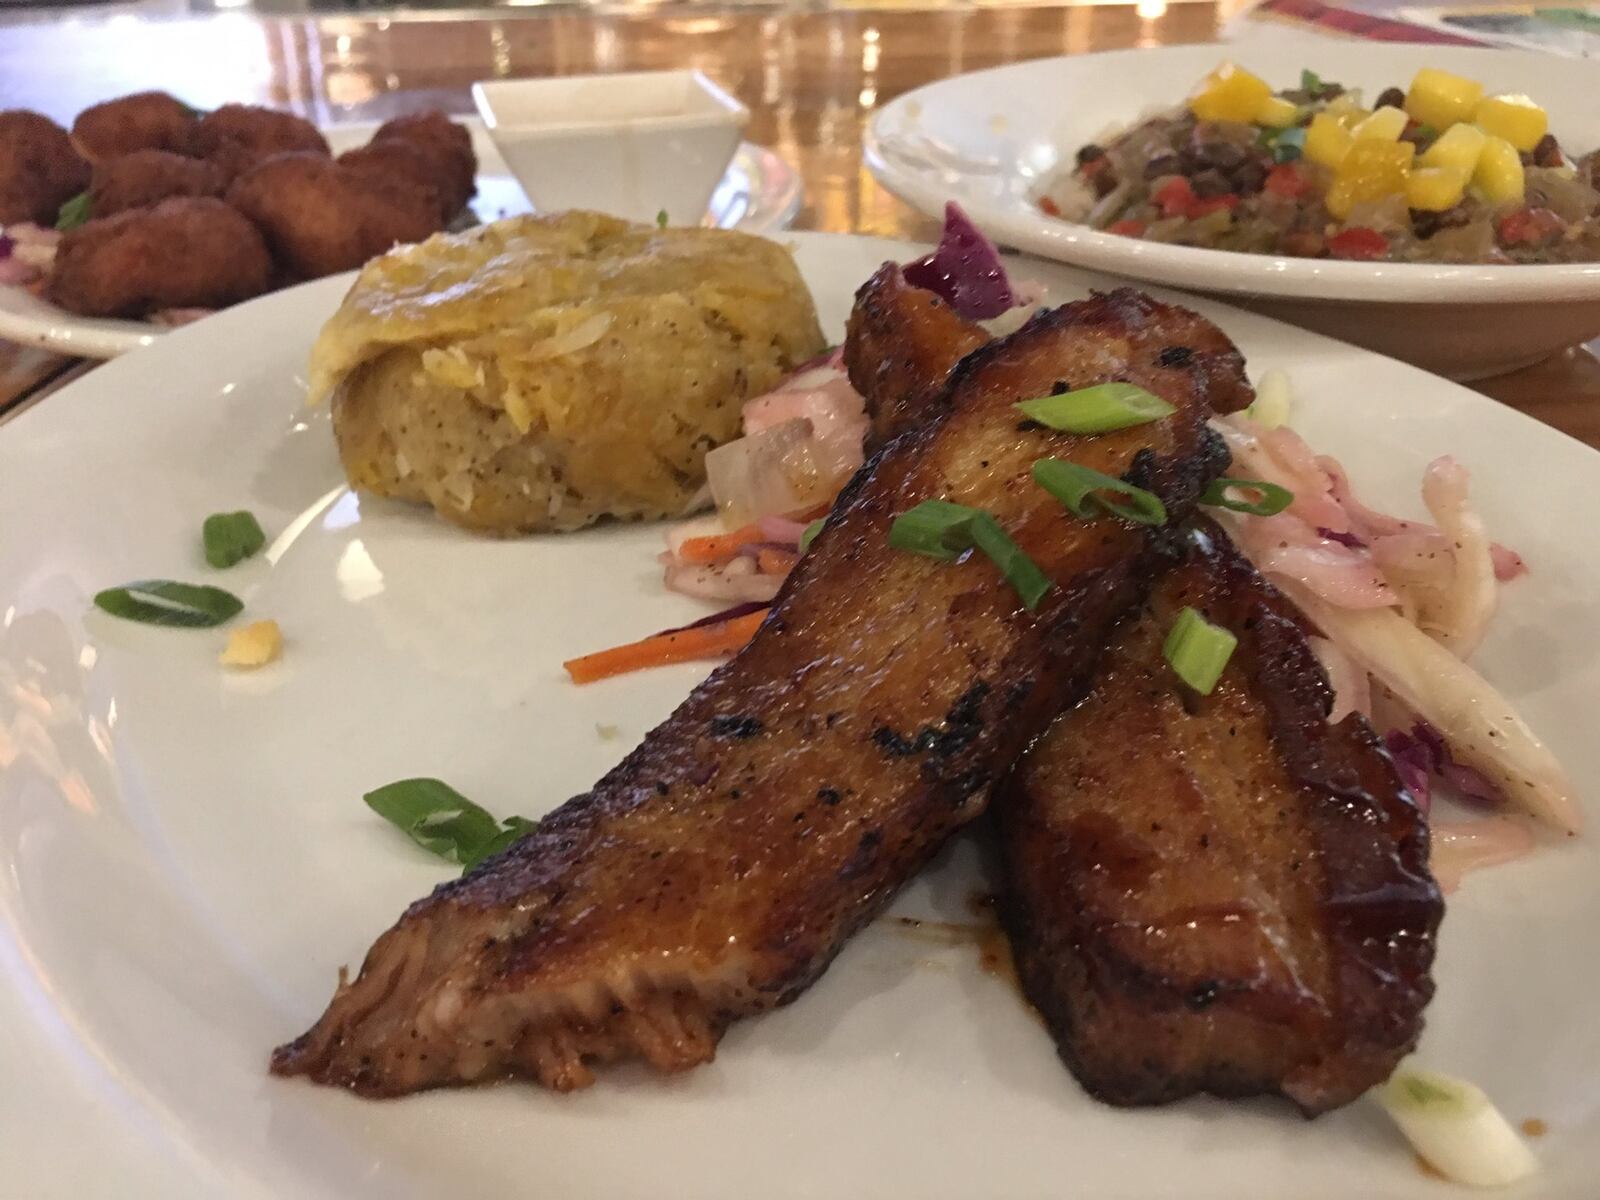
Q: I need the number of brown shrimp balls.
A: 8